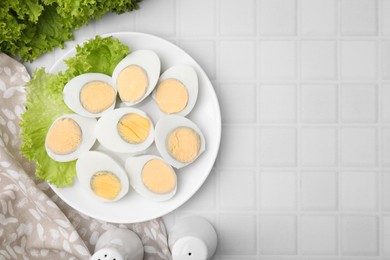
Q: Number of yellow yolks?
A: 8